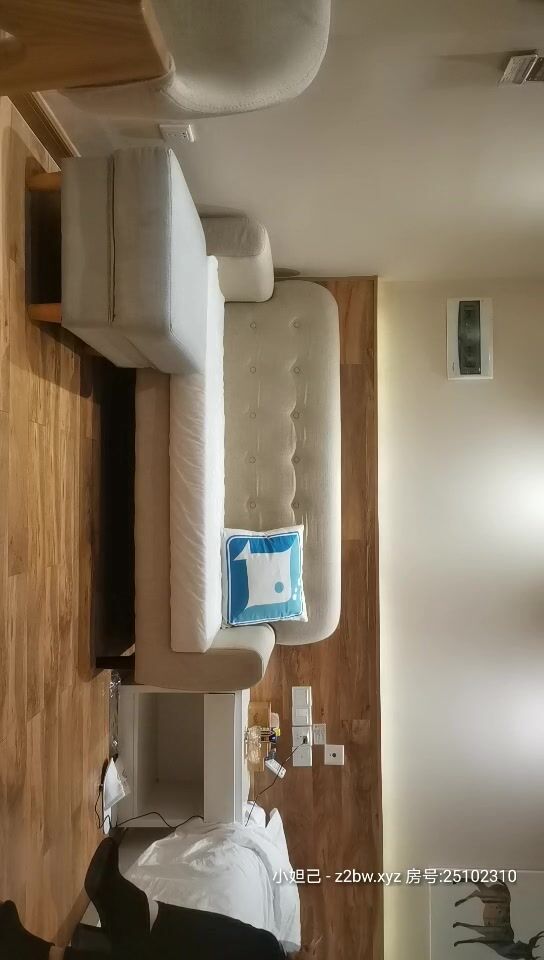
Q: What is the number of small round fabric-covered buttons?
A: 10